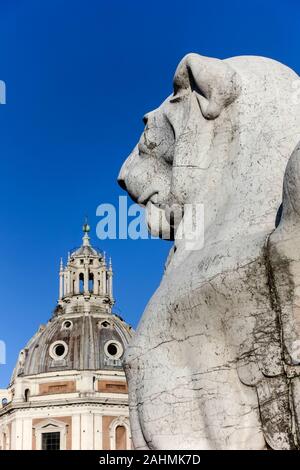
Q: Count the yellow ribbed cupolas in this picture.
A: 0